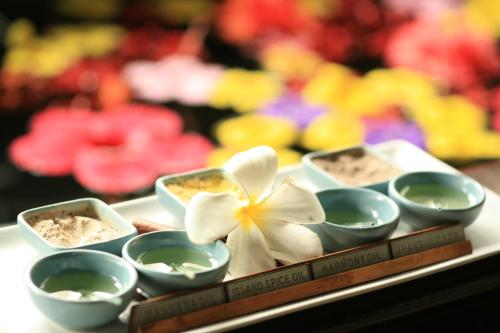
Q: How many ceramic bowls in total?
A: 7